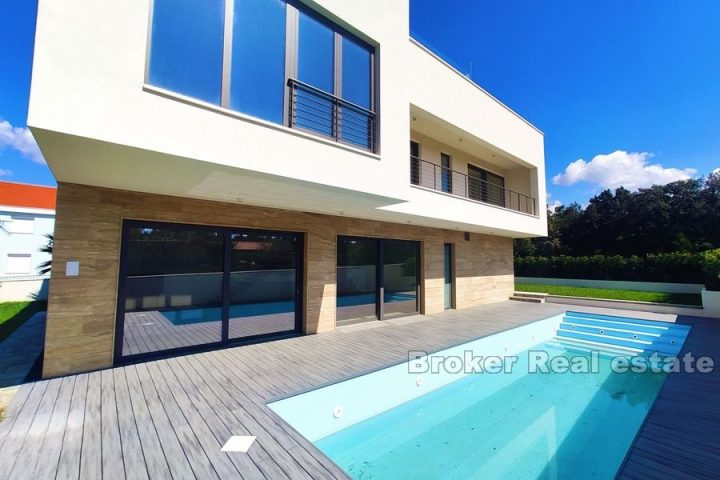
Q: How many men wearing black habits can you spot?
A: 0